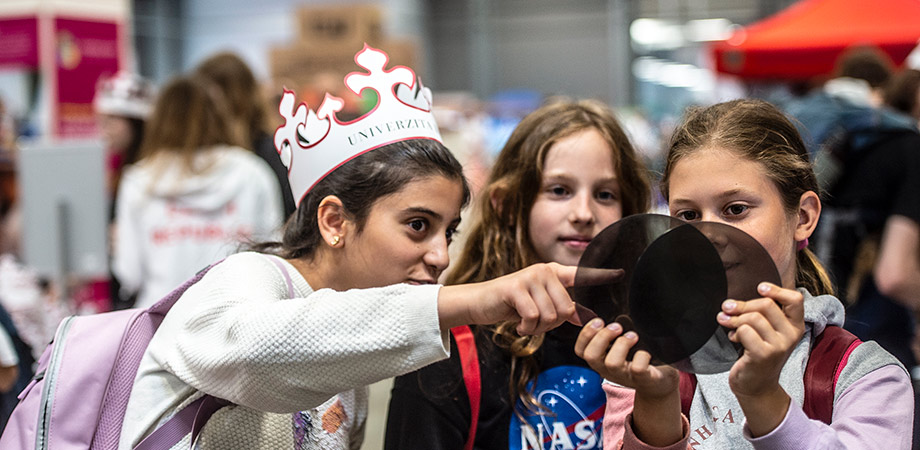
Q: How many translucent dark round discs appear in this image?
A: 2